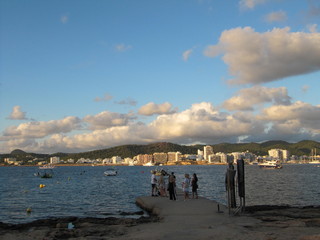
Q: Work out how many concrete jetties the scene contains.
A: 1